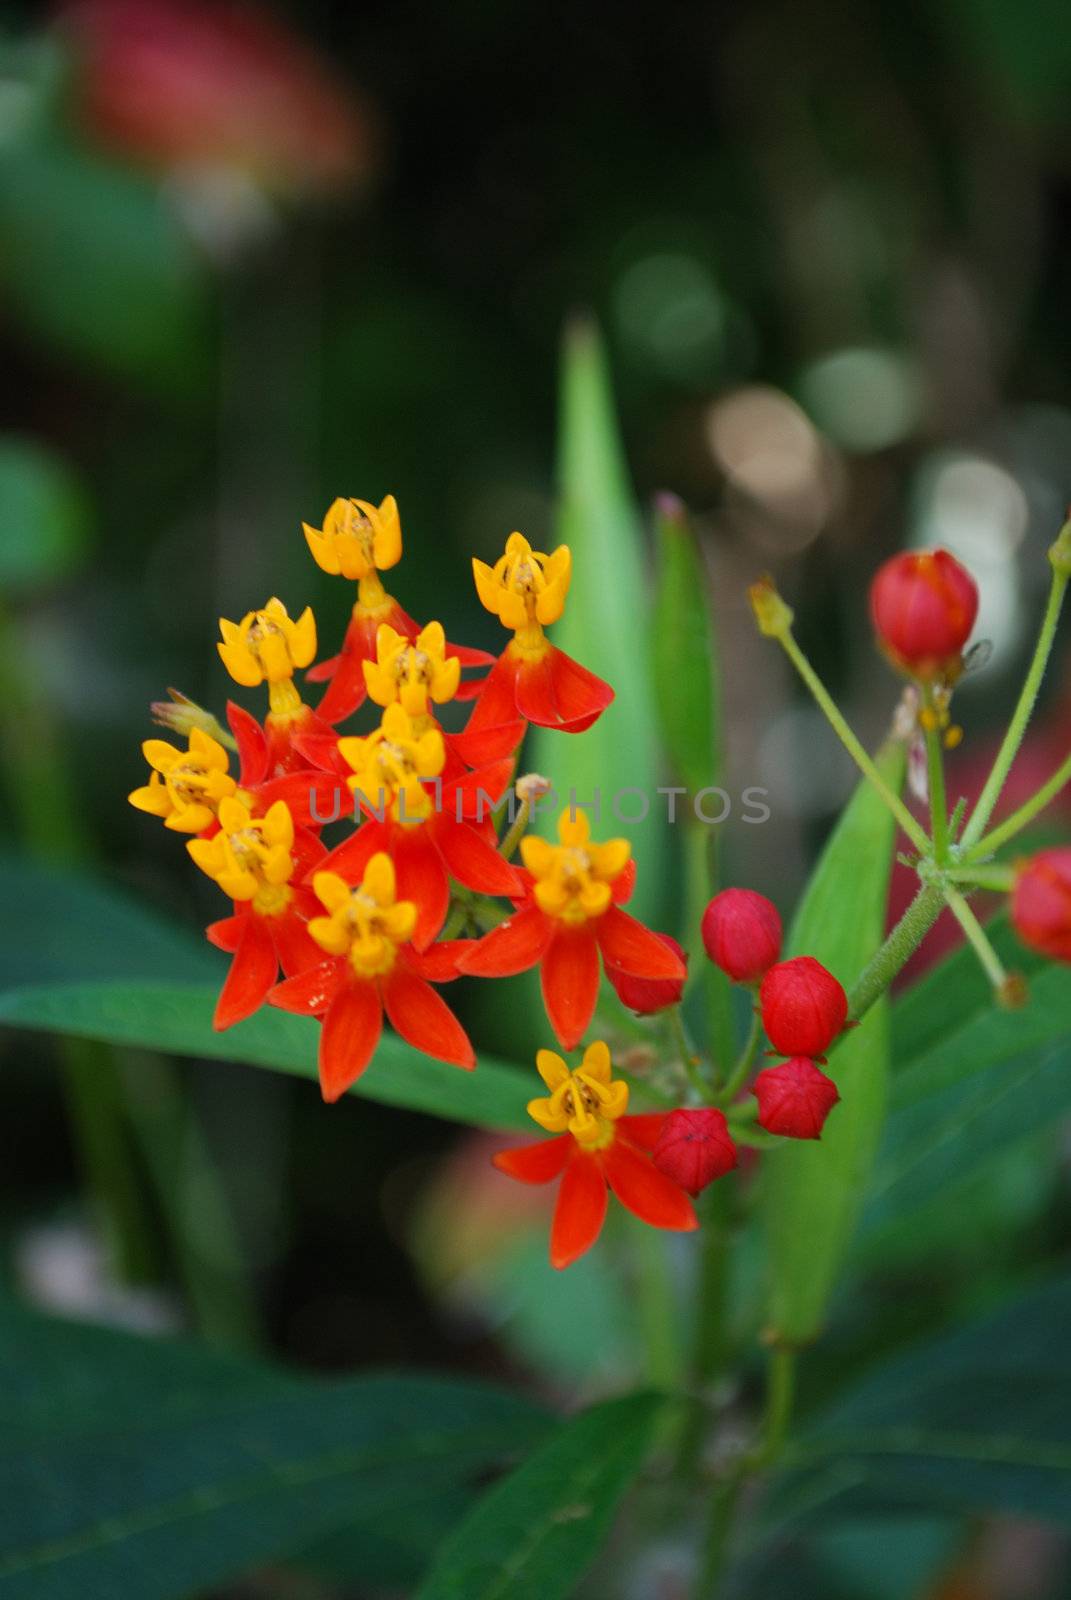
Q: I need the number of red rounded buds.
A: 7